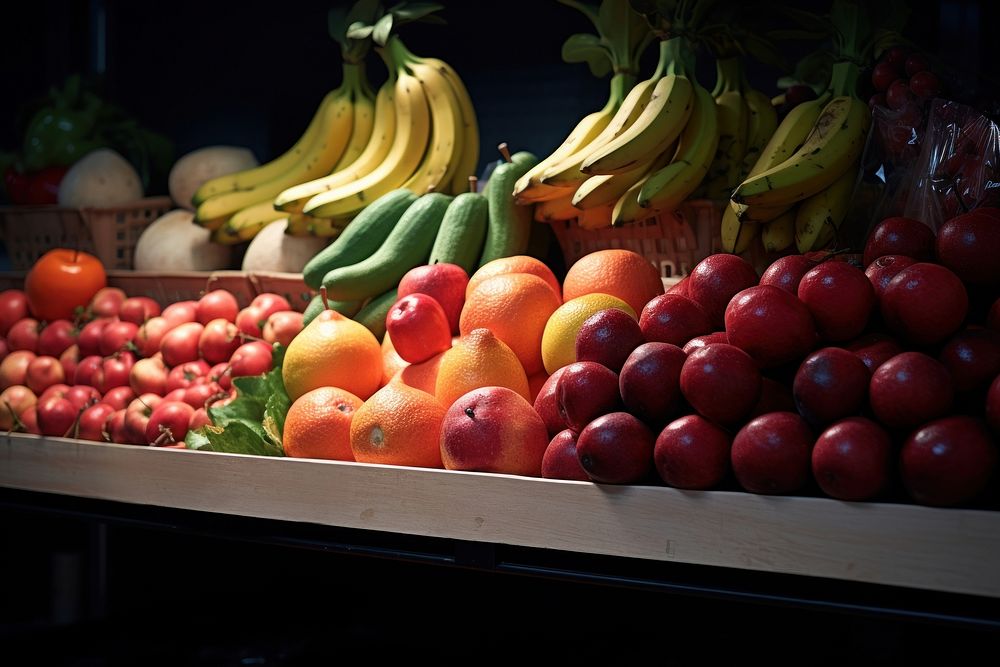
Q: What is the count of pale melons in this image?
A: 4